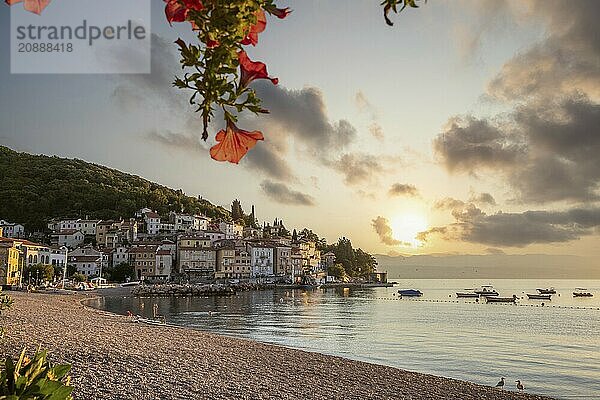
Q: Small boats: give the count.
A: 7